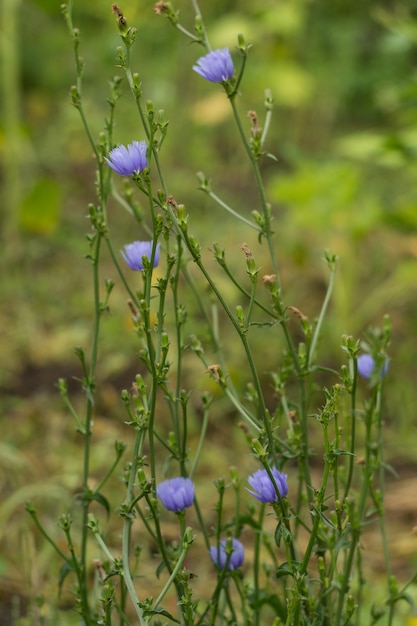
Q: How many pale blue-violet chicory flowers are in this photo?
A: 7